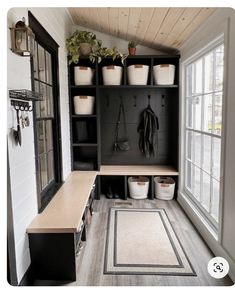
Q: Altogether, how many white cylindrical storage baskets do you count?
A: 7